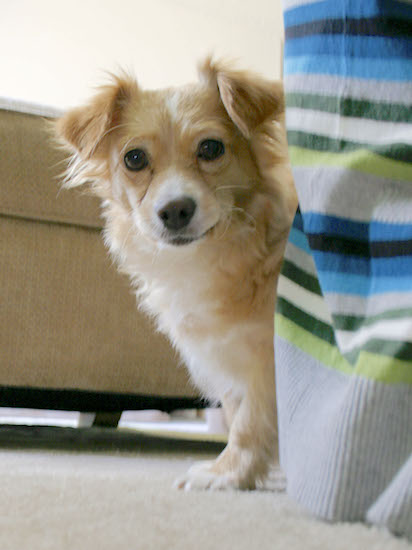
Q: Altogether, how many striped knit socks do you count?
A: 0